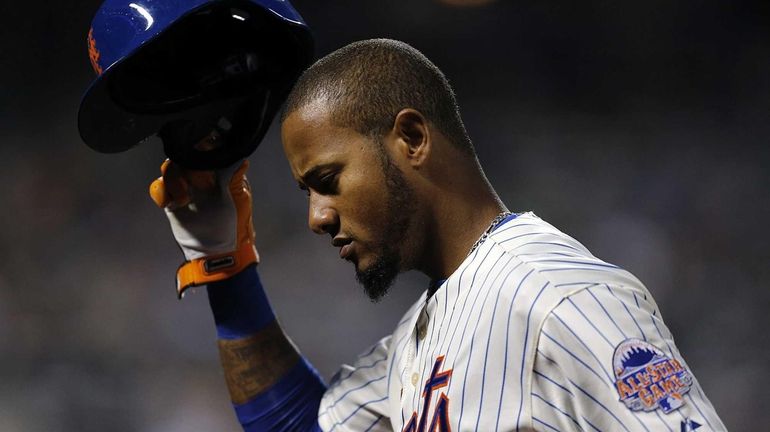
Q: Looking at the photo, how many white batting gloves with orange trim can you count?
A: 1